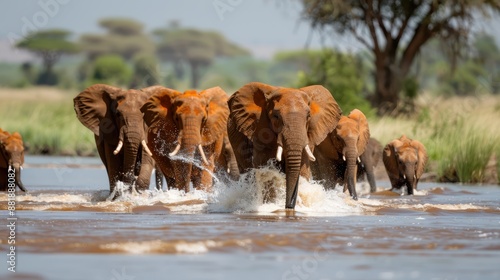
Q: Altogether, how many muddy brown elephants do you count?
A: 6